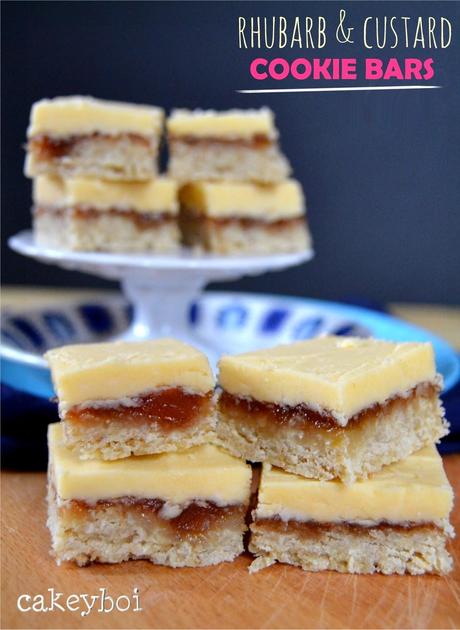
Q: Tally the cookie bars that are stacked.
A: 8